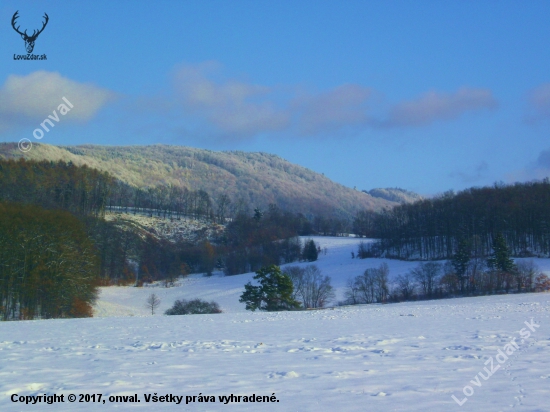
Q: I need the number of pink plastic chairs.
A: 0